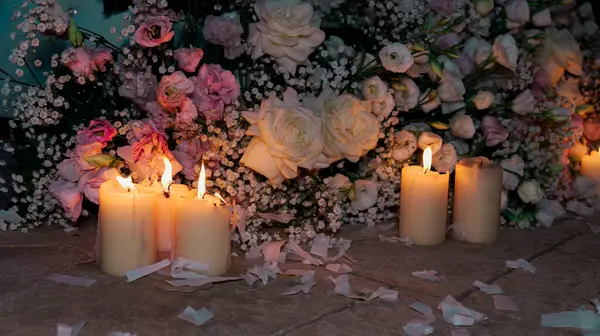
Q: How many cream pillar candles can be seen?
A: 6